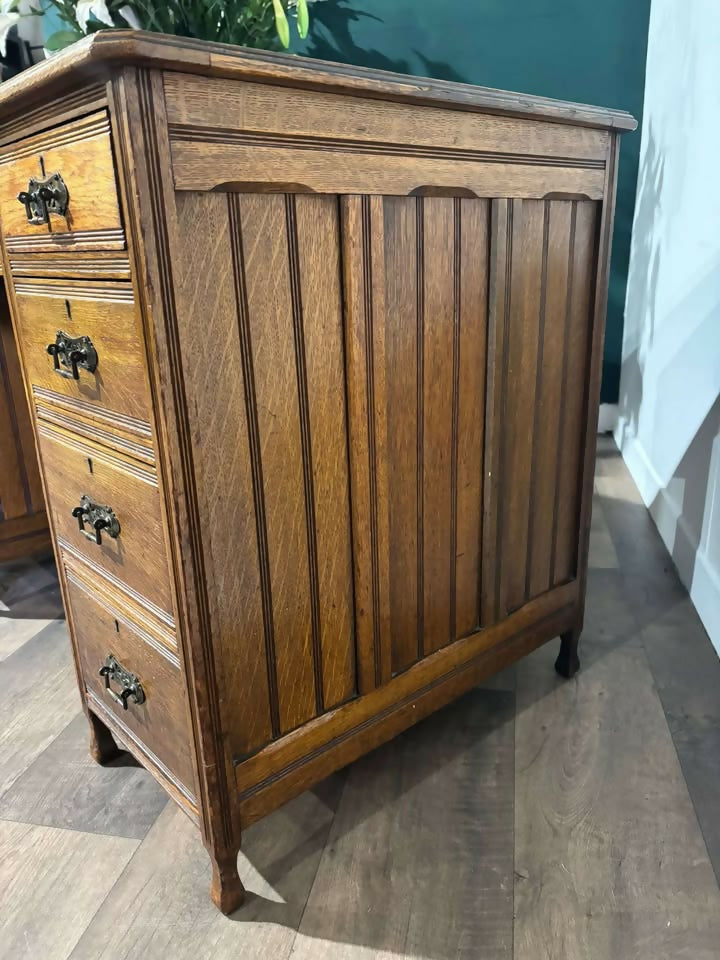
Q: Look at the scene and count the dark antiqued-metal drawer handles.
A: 4